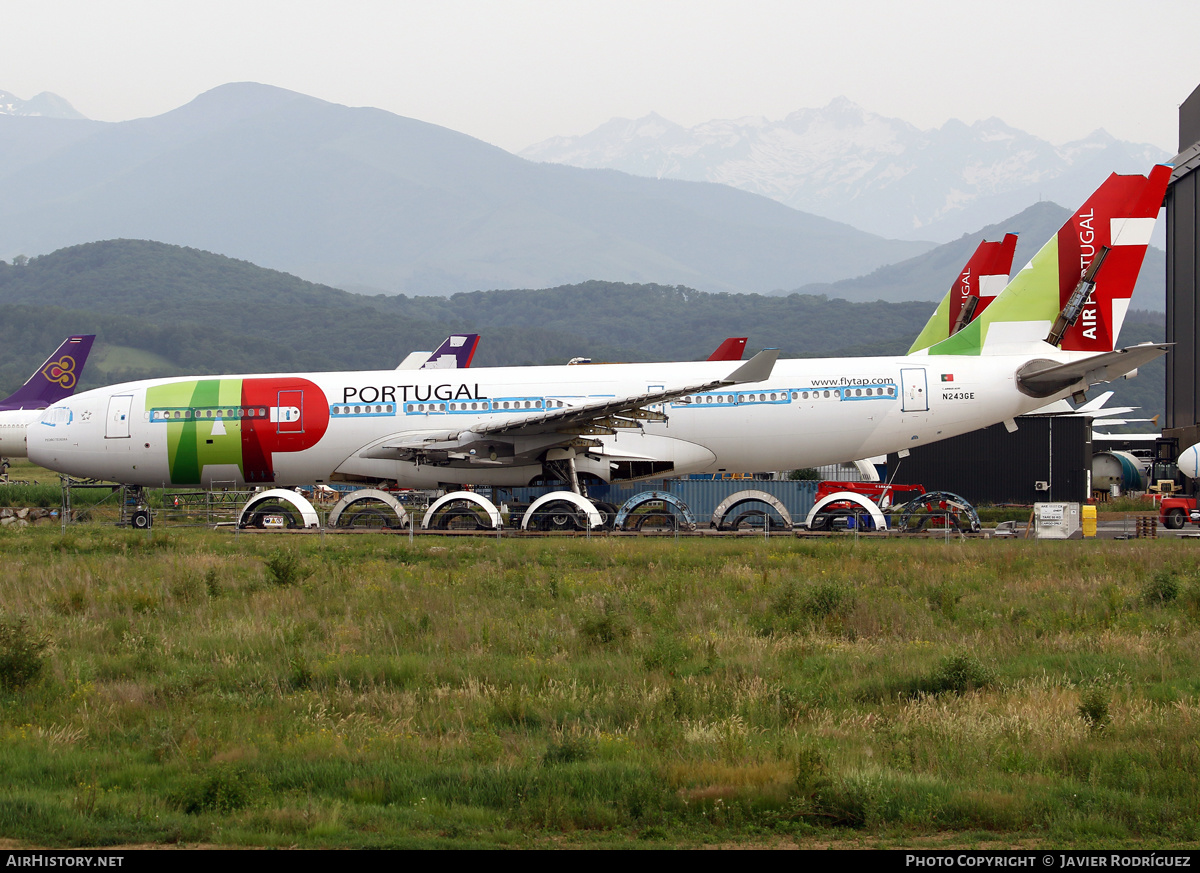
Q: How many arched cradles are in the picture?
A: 8